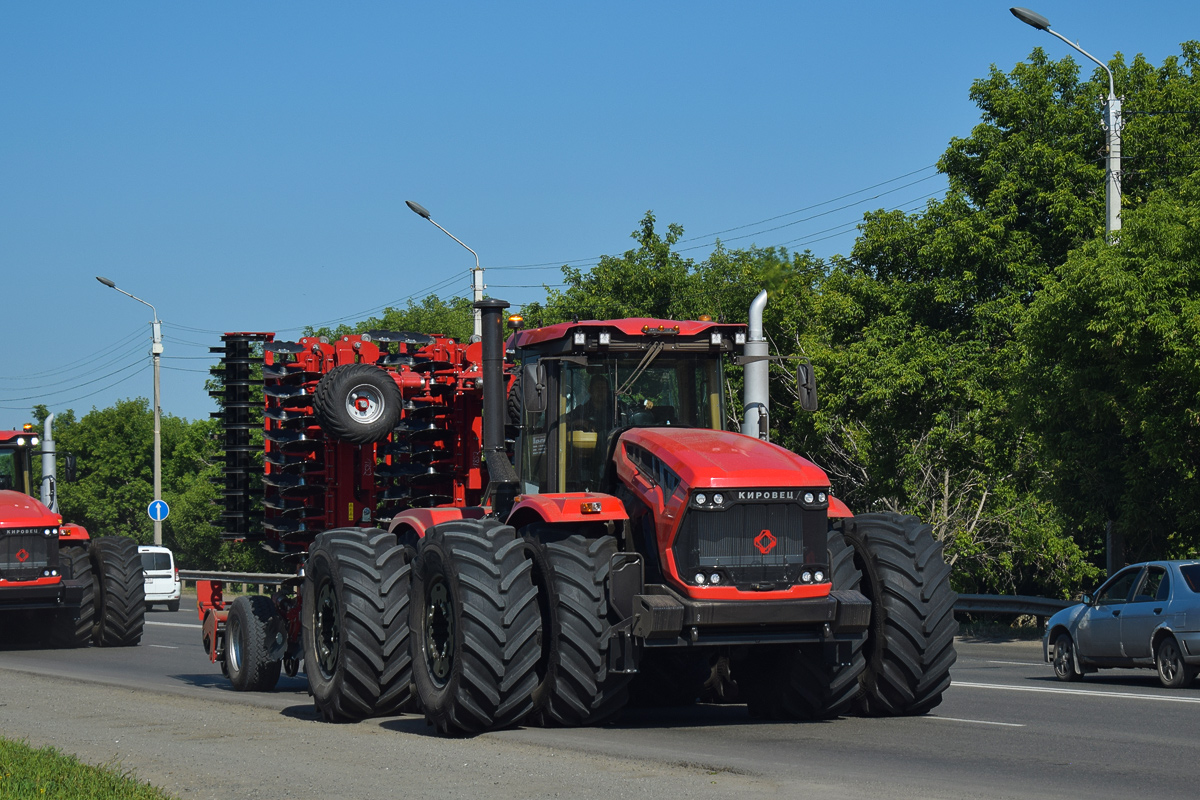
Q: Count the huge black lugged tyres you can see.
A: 7